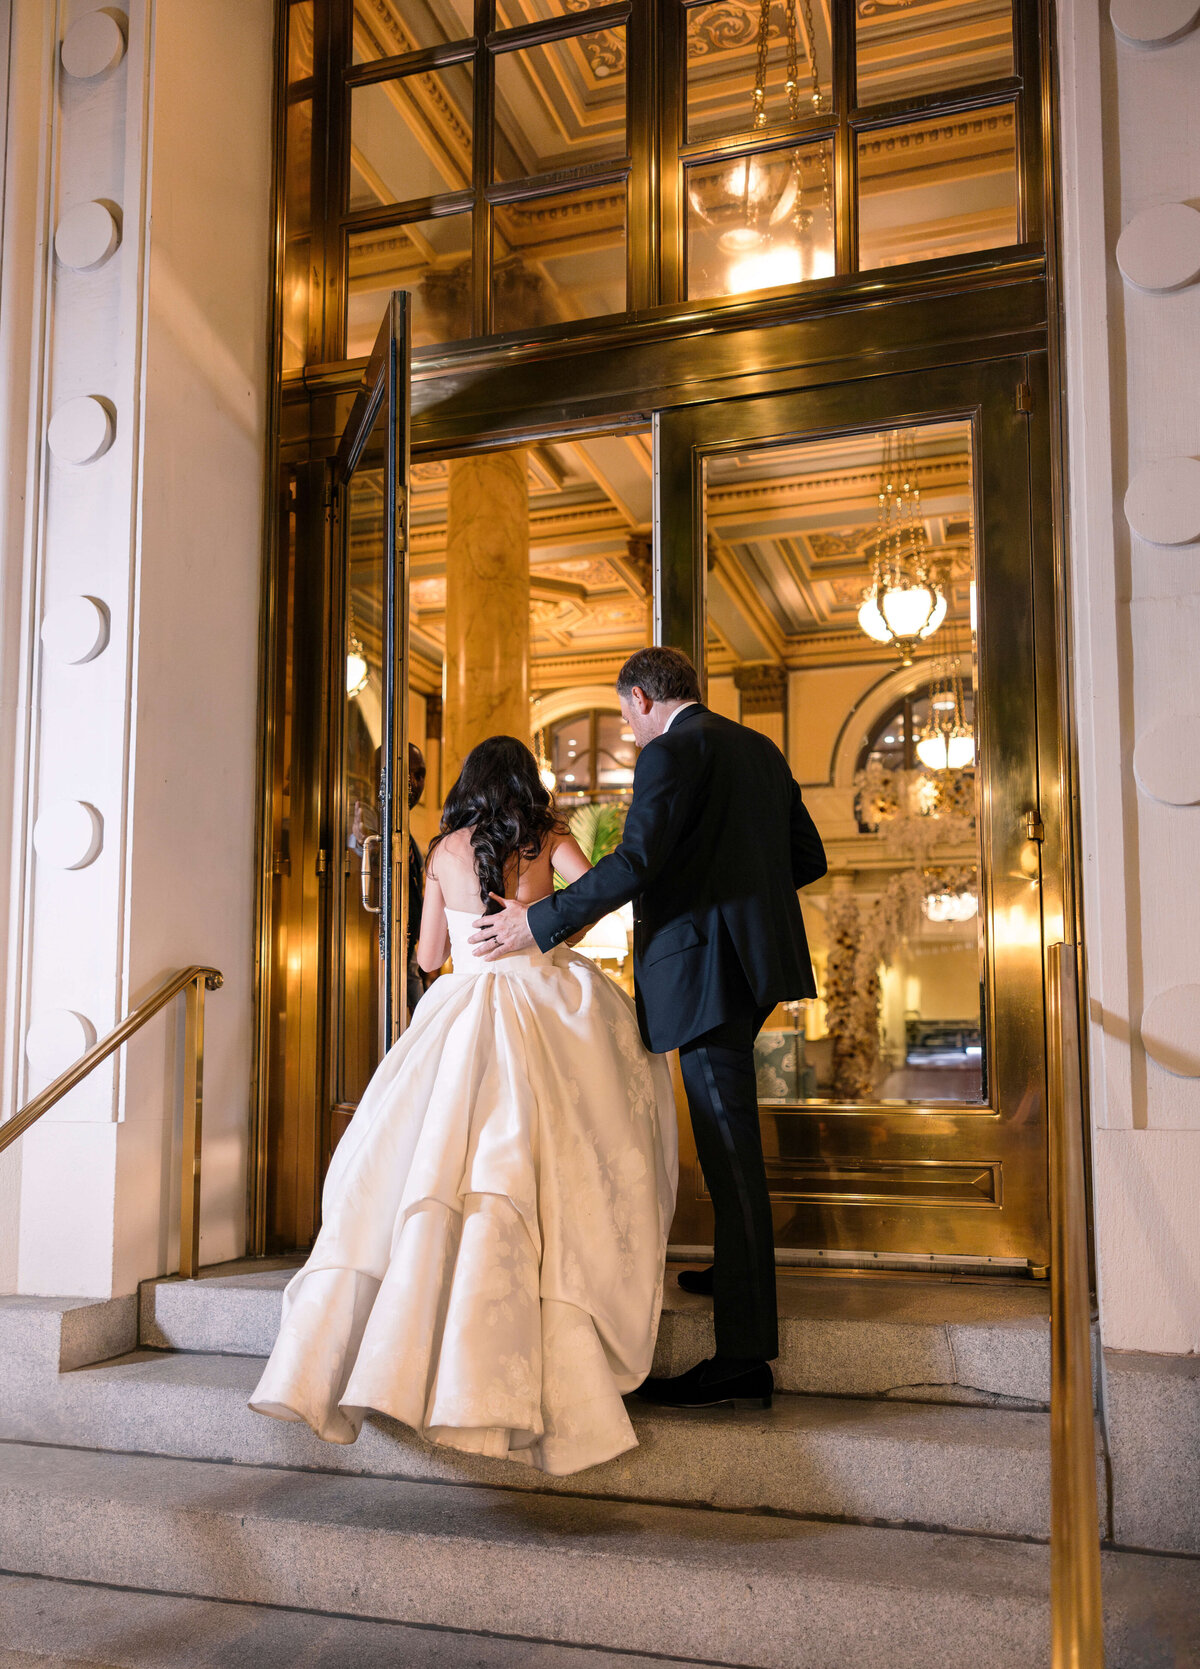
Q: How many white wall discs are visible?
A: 11